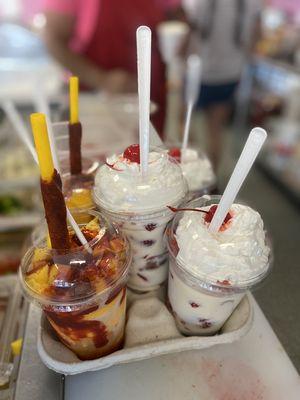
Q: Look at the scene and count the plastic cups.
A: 5